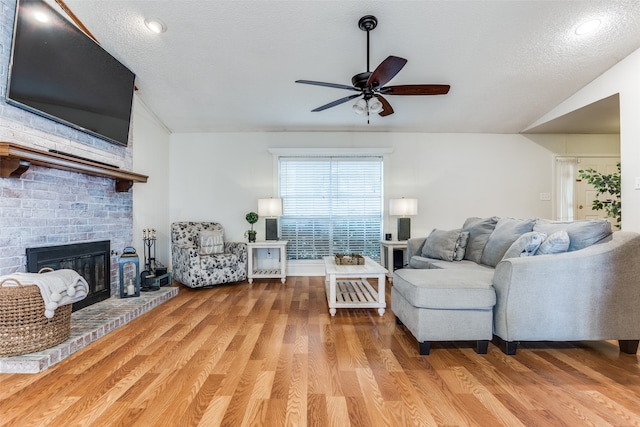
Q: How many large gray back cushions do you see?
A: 3